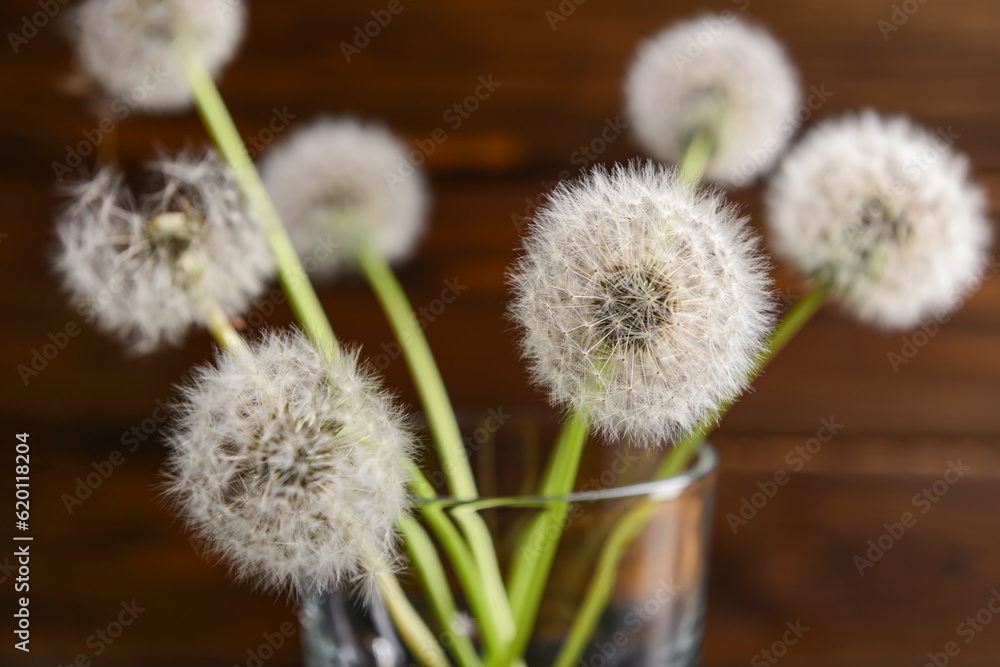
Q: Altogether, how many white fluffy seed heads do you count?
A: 7